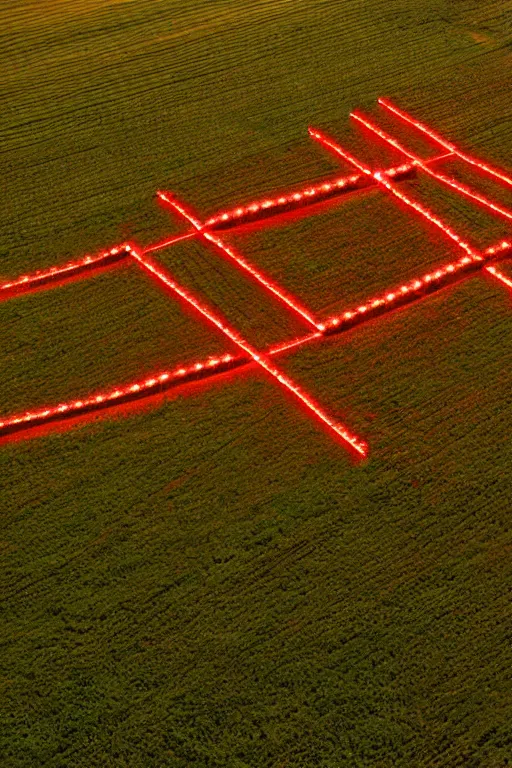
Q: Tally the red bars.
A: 7